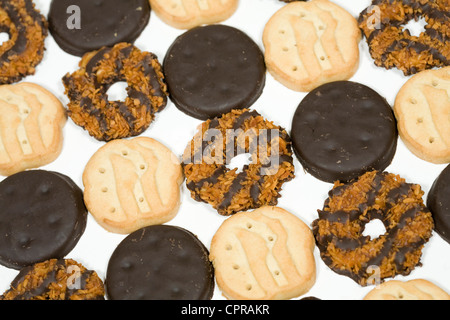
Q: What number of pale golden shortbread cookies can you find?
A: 7